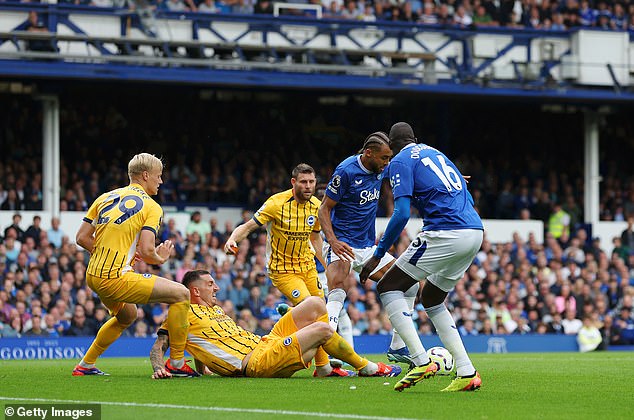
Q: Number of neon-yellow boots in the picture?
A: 2